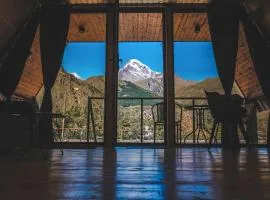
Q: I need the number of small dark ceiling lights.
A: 2